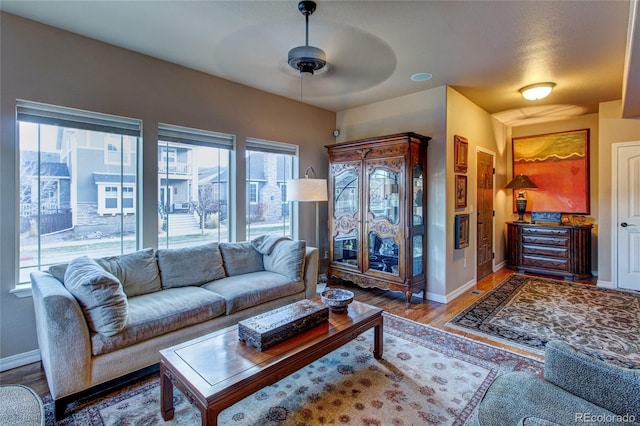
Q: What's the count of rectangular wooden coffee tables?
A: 1